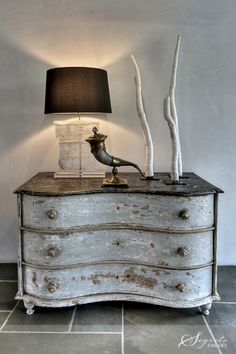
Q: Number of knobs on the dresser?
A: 6